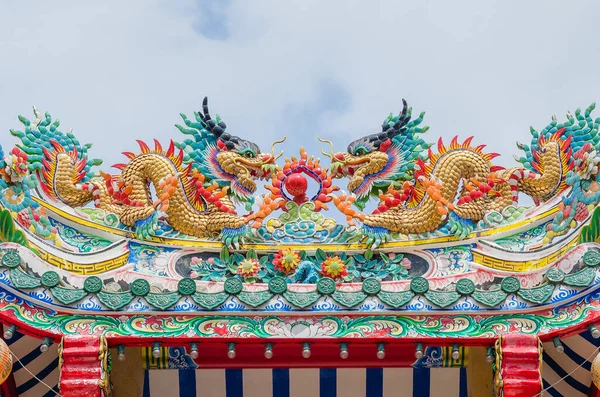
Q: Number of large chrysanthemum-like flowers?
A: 3